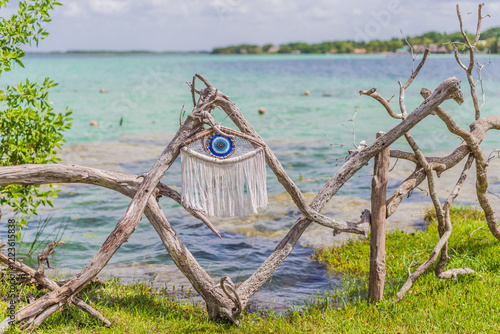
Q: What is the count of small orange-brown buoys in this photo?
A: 4